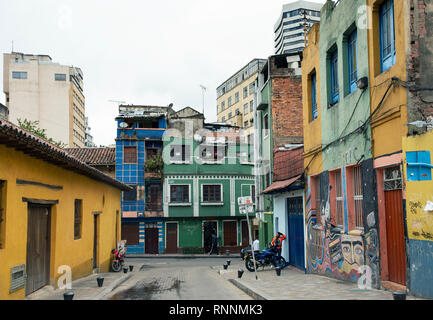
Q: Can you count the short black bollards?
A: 9